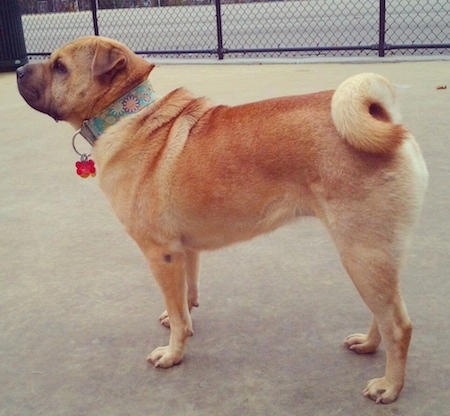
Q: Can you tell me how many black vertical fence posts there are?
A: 3